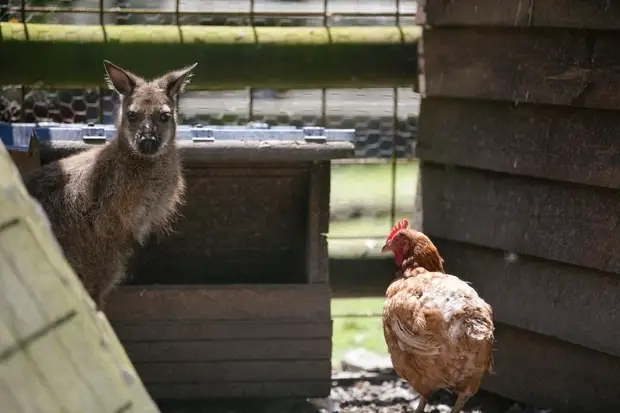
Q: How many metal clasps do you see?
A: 3